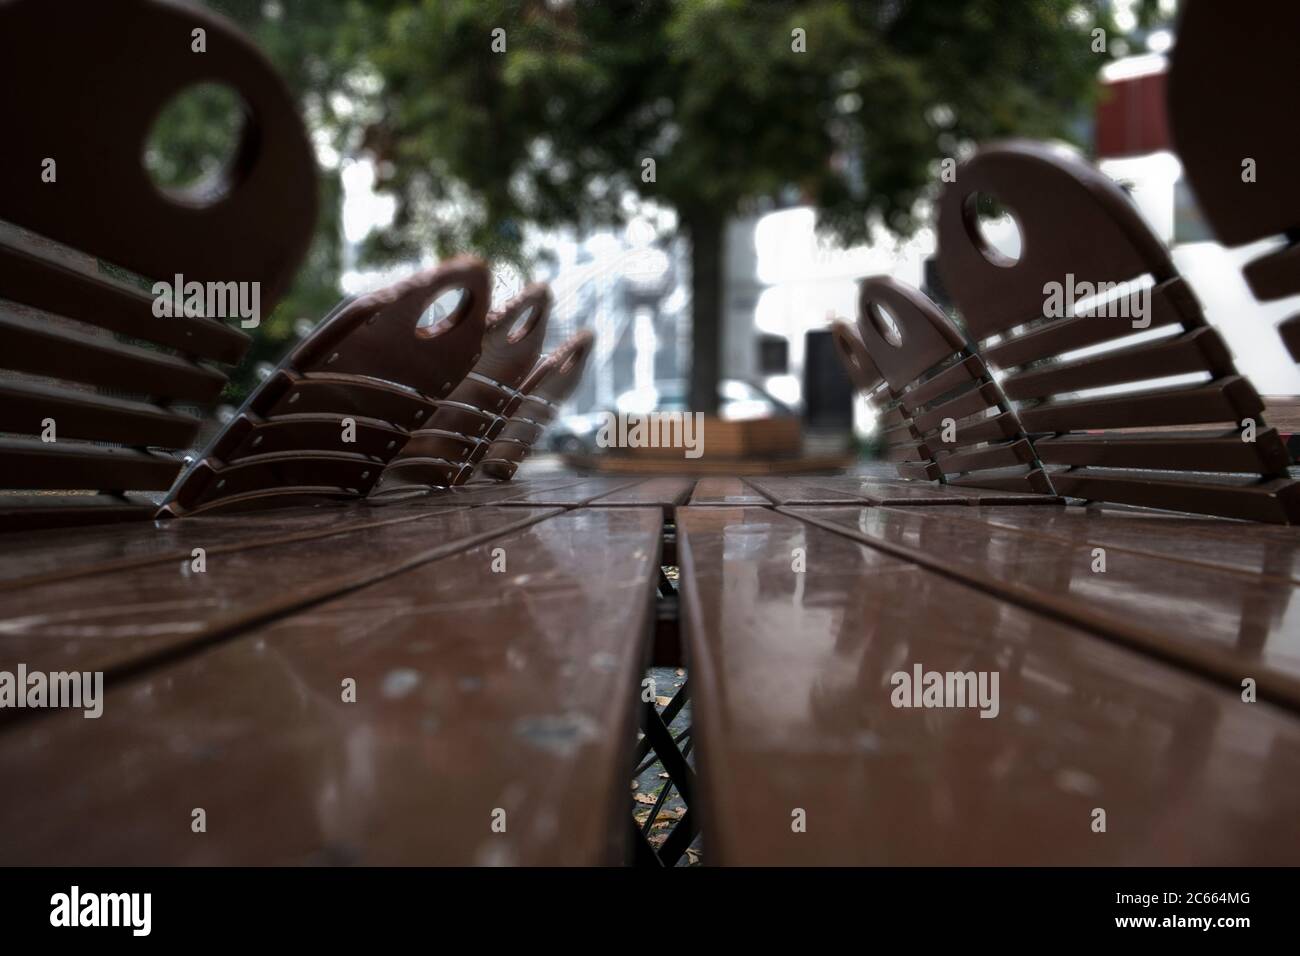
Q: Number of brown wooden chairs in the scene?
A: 8